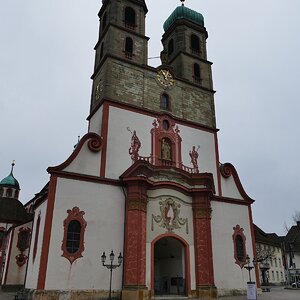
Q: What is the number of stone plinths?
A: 2